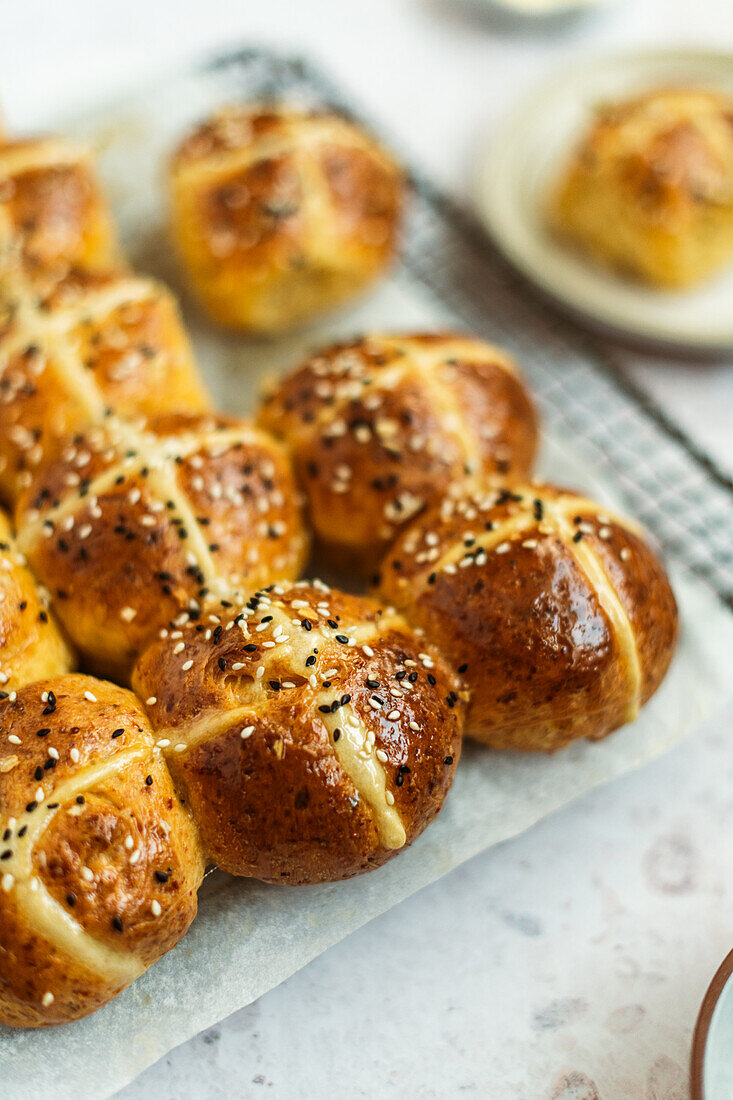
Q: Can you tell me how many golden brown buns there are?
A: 10